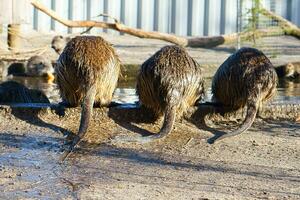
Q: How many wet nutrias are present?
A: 3